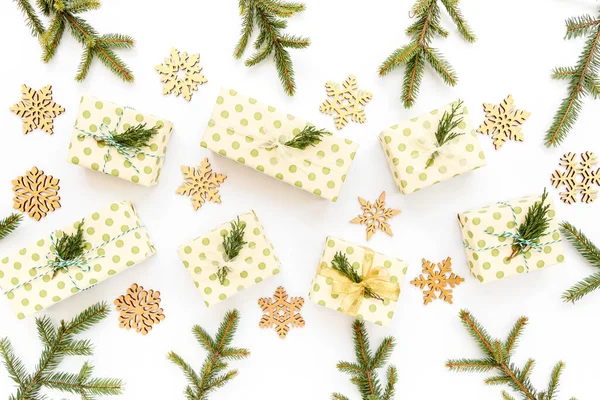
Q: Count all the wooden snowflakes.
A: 11